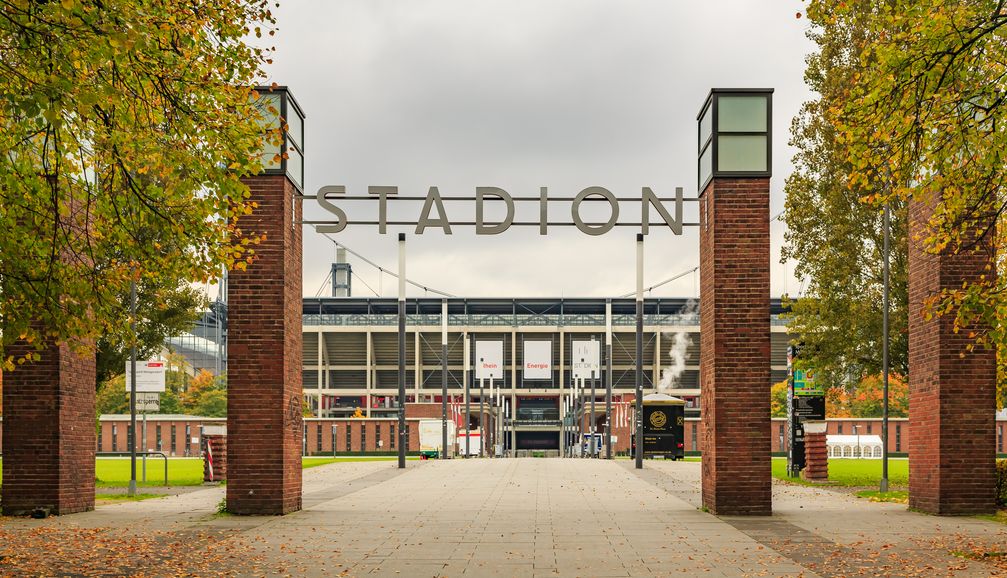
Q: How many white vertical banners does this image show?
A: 3